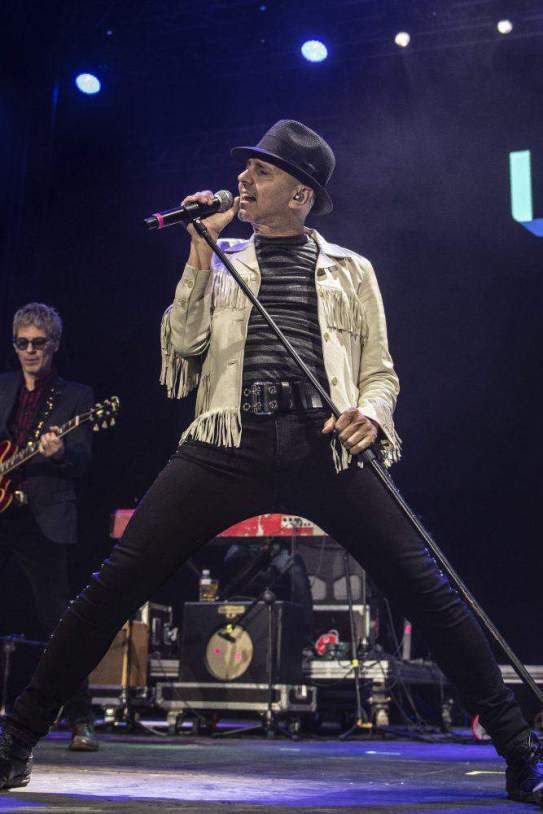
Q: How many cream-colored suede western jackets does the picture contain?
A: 1